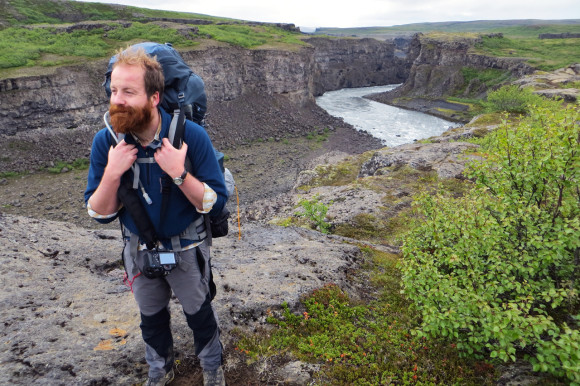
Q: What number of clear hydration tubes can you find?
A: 1